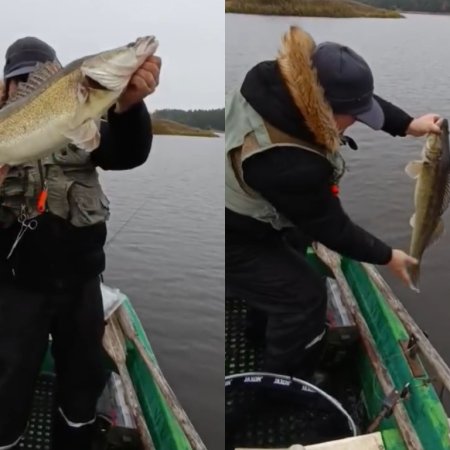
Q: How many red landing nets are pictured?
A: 0